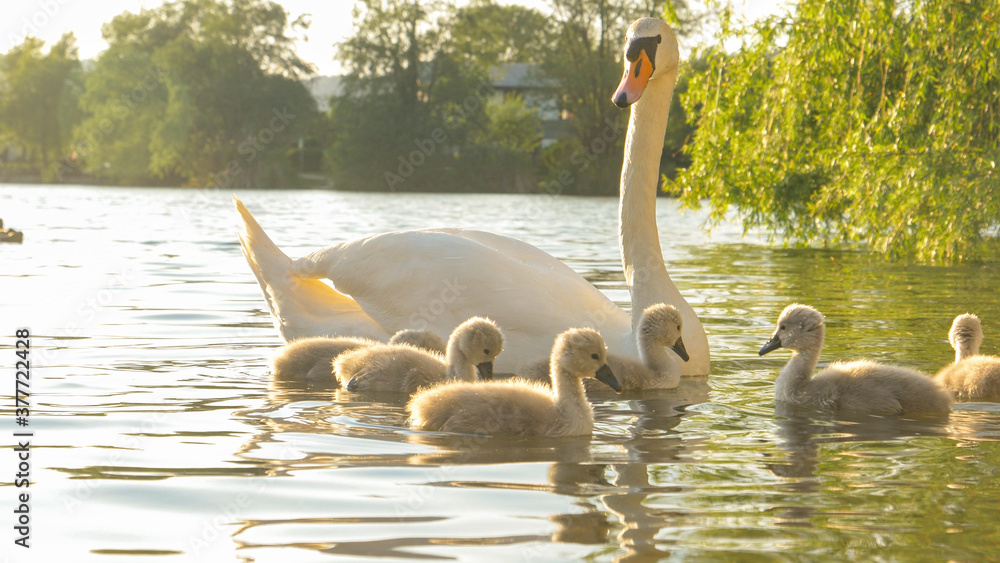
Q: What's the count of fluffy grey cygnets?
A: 6